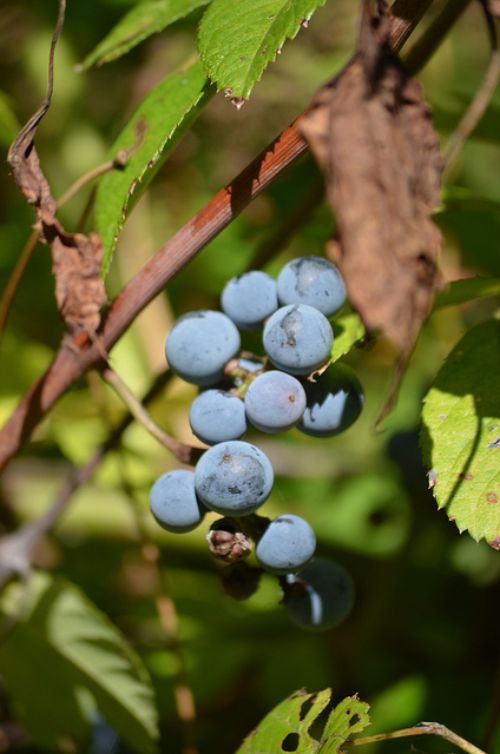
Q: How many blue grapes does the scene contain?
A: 11